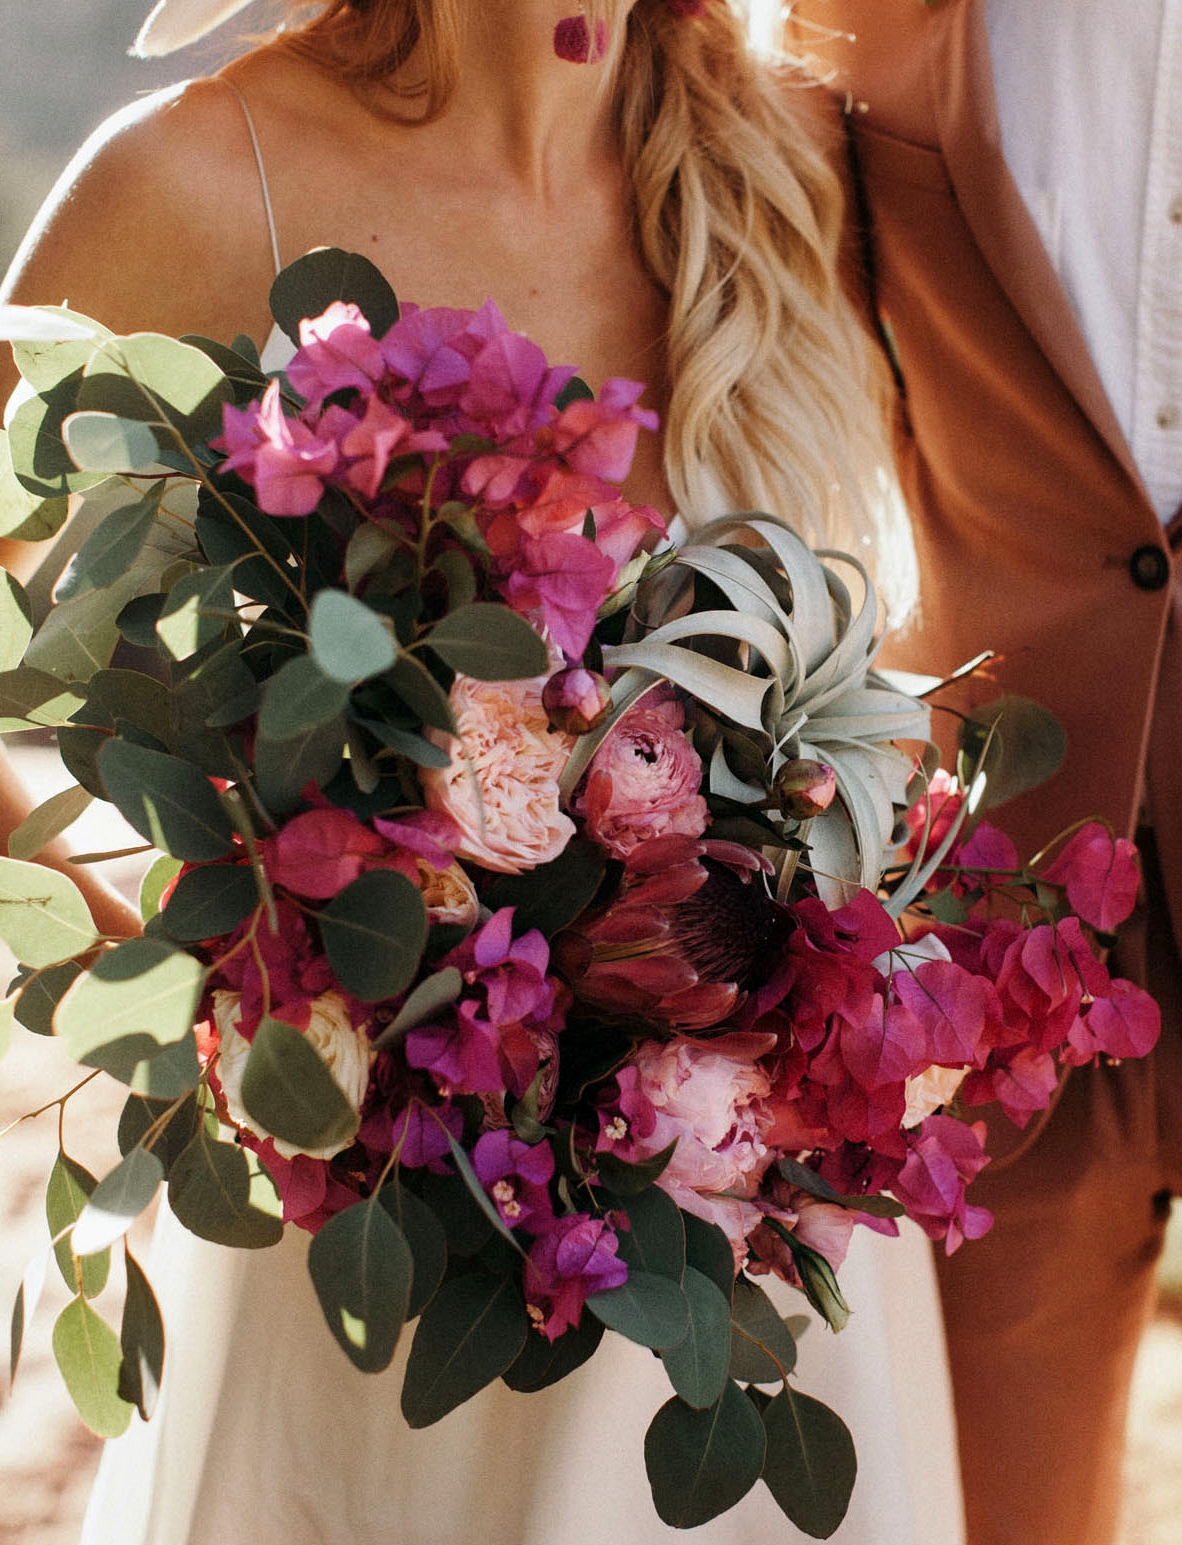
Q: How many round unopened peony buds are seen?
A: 2